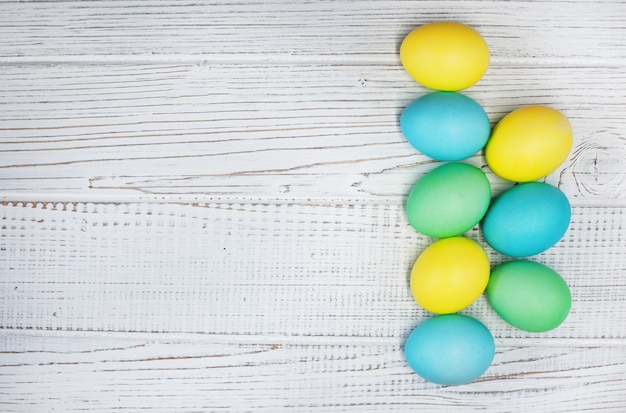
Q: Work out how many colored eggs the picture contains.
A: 8